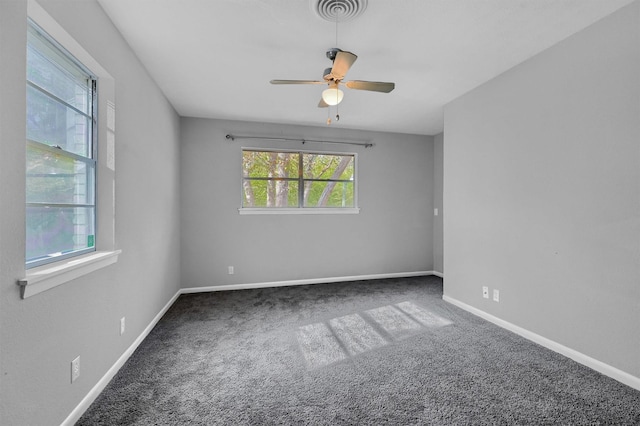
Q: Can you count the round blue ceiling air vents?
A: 0